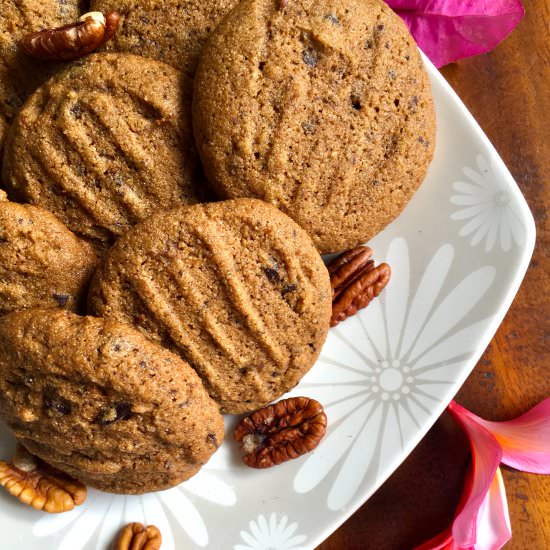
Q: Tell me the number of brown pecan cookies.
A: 7